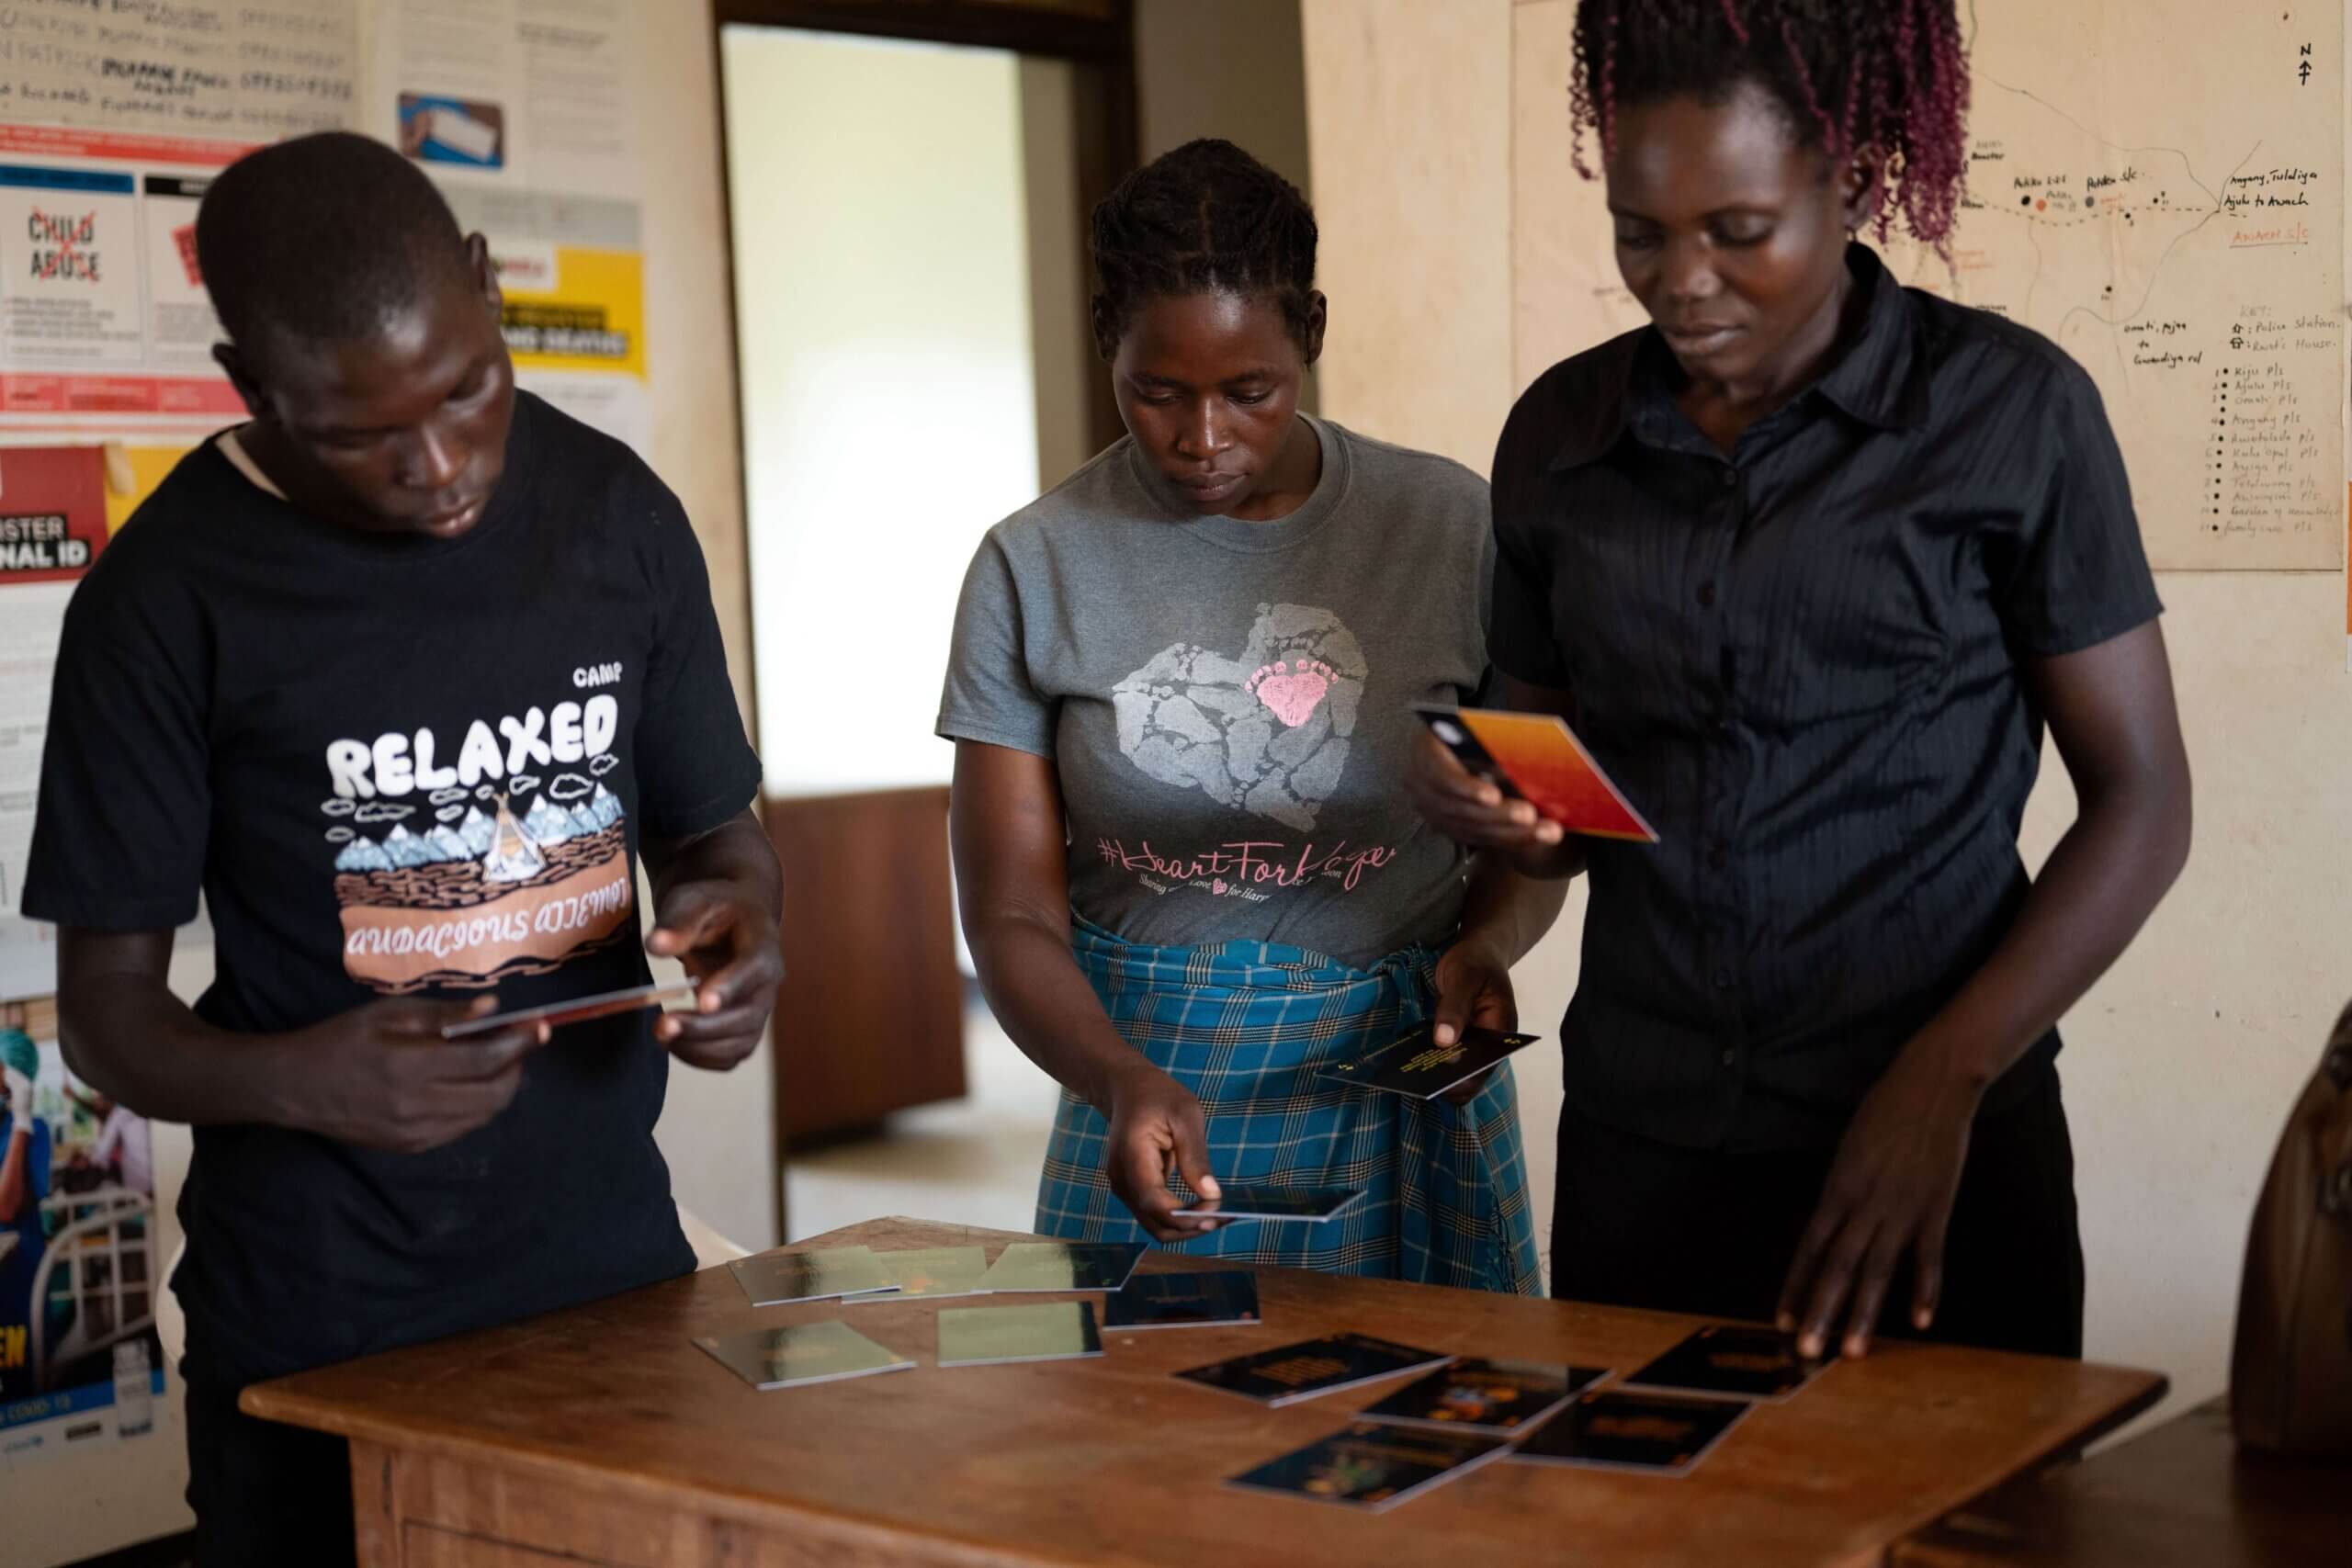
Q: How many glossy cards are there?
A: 15